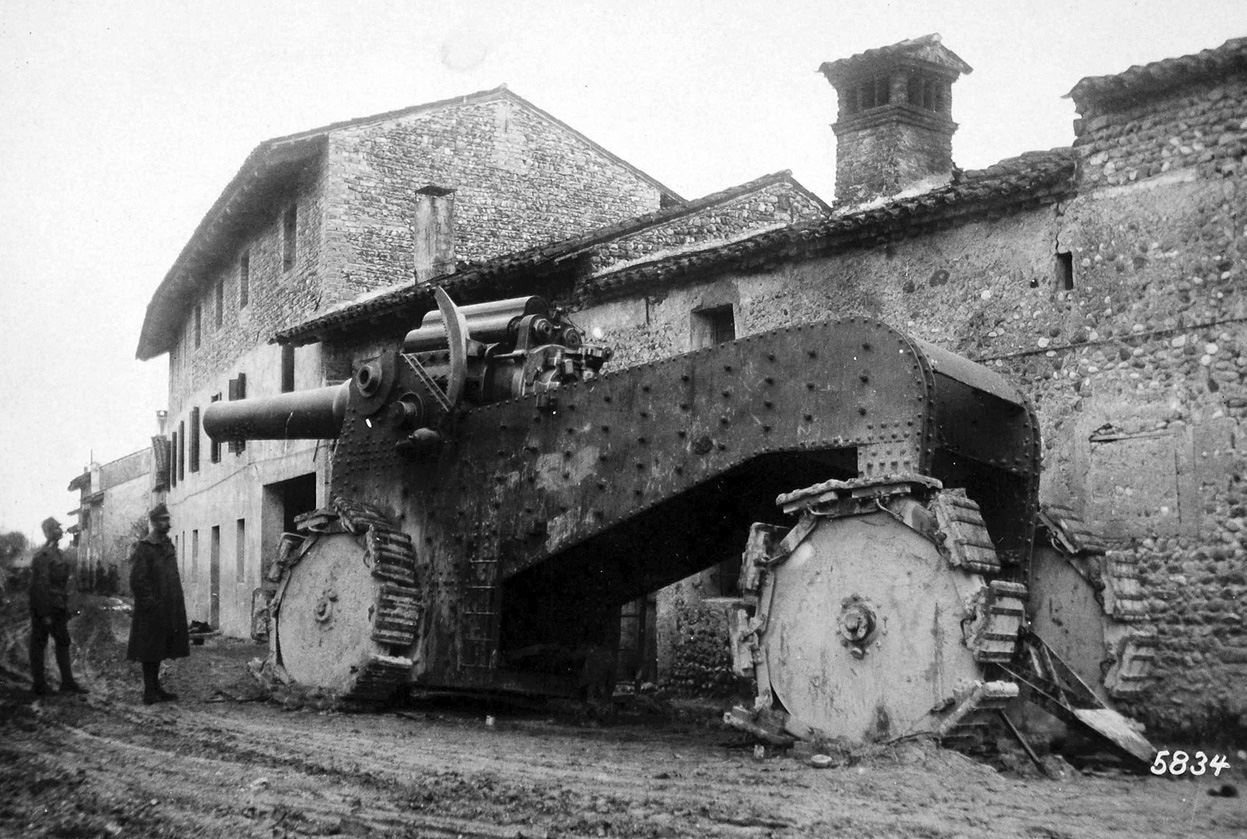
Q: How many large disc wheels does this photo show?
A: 3